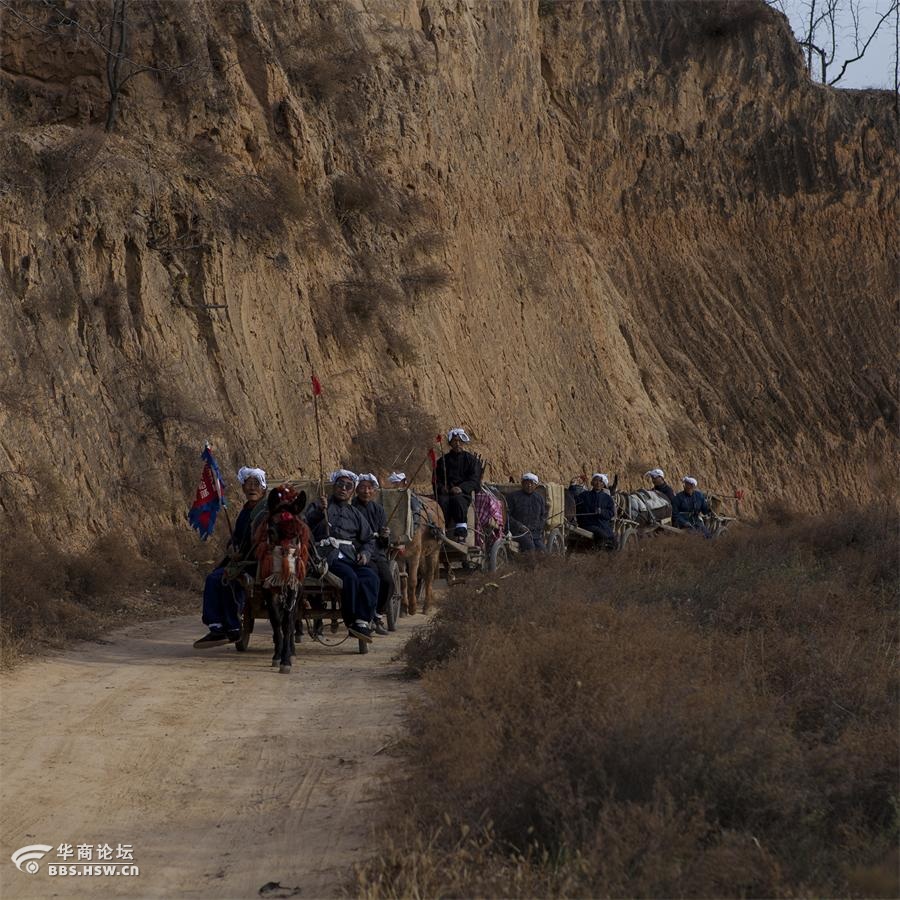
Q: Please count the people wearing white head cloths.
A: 9